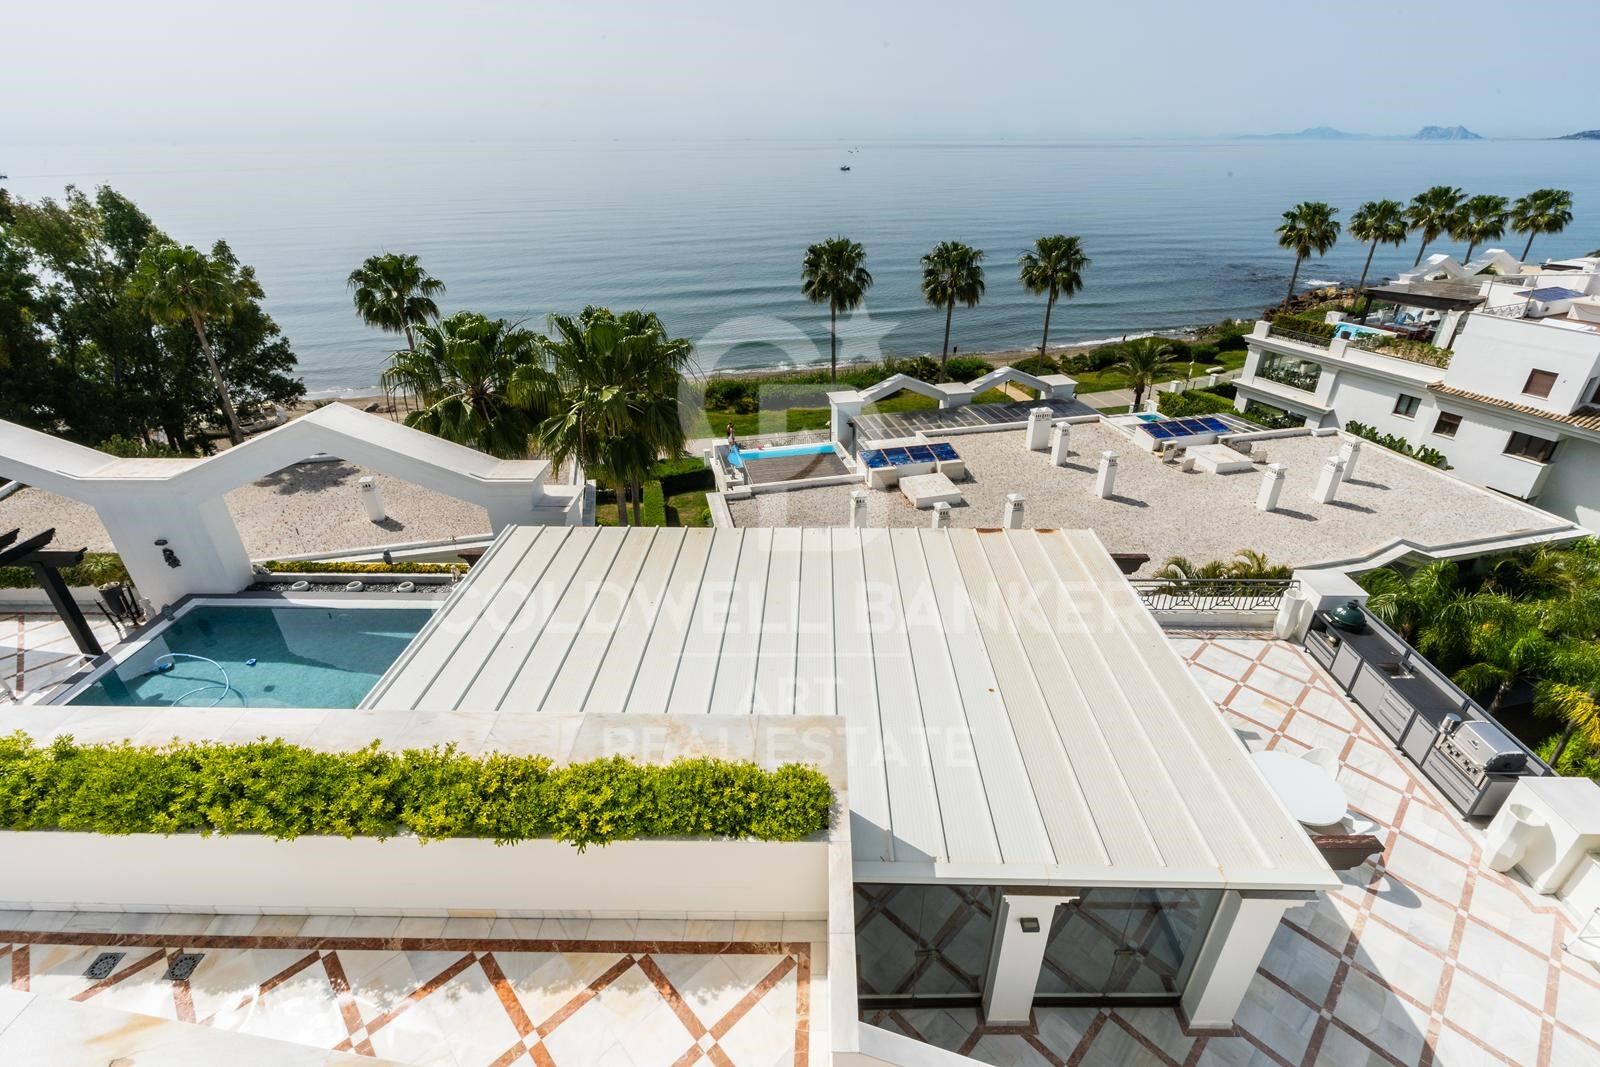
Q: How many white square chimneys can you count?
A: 10